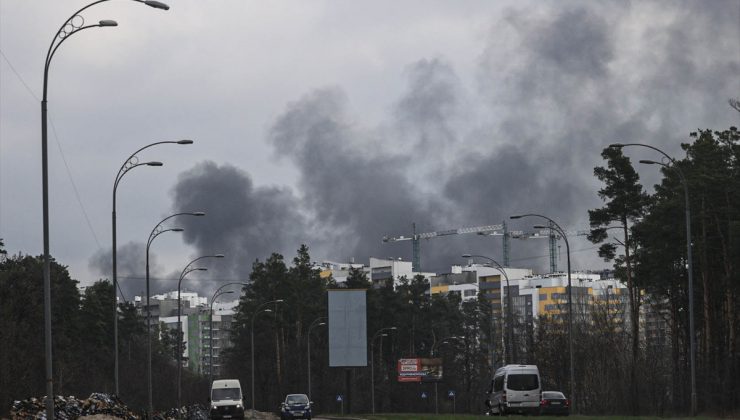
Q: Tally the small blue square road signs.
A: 3